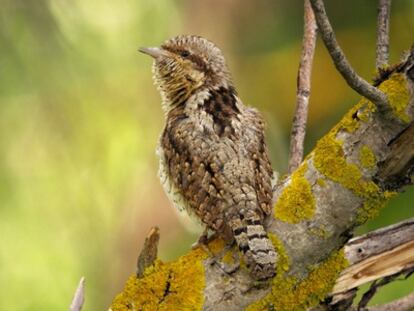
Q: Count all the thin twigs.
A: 3